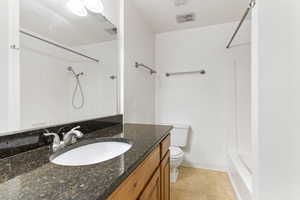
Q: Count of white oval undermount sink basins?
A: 1